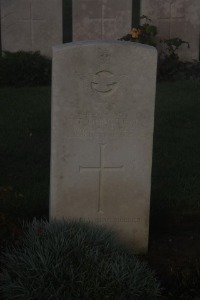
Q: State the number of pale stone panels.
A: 4